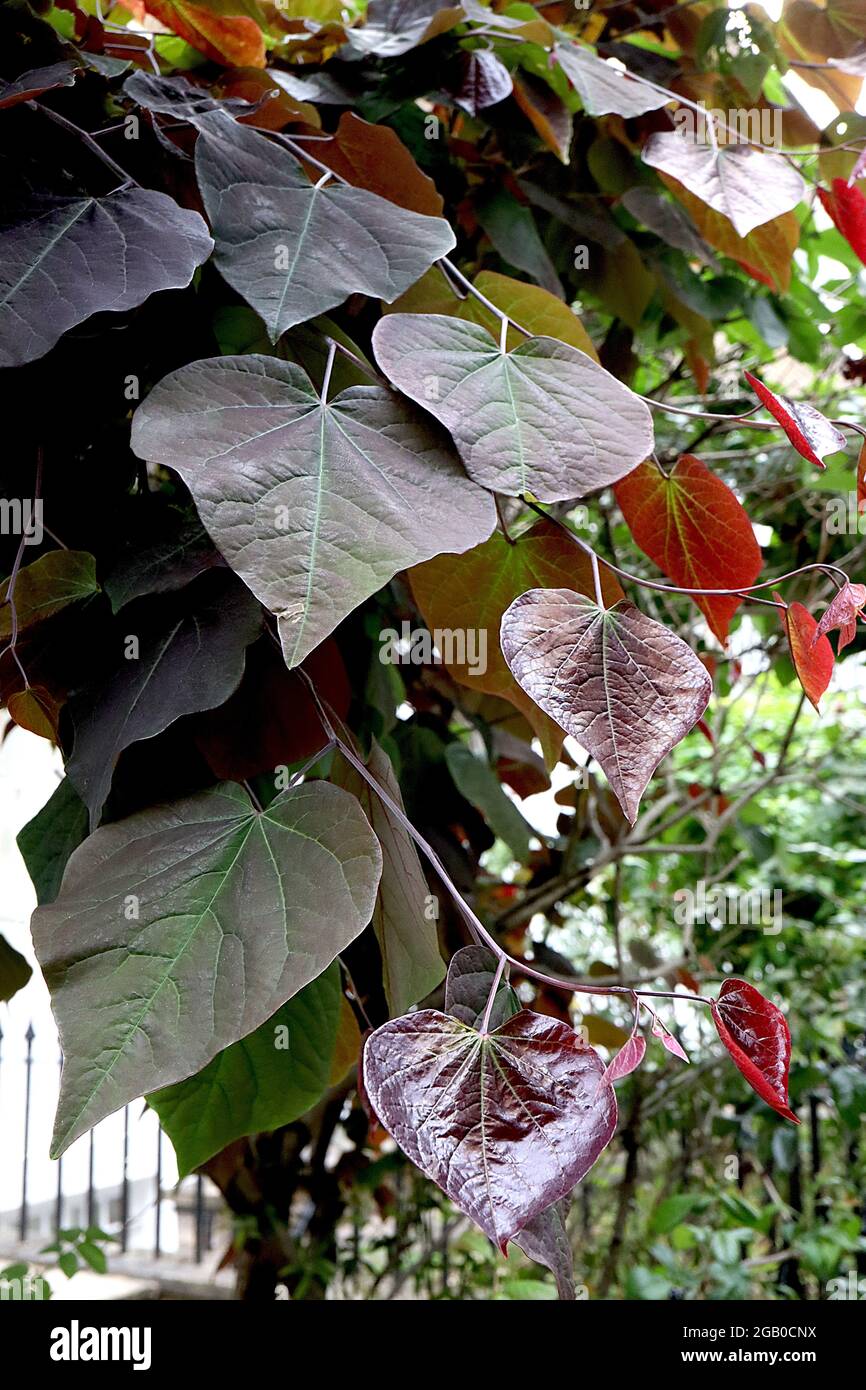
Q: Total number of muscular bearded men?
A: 0